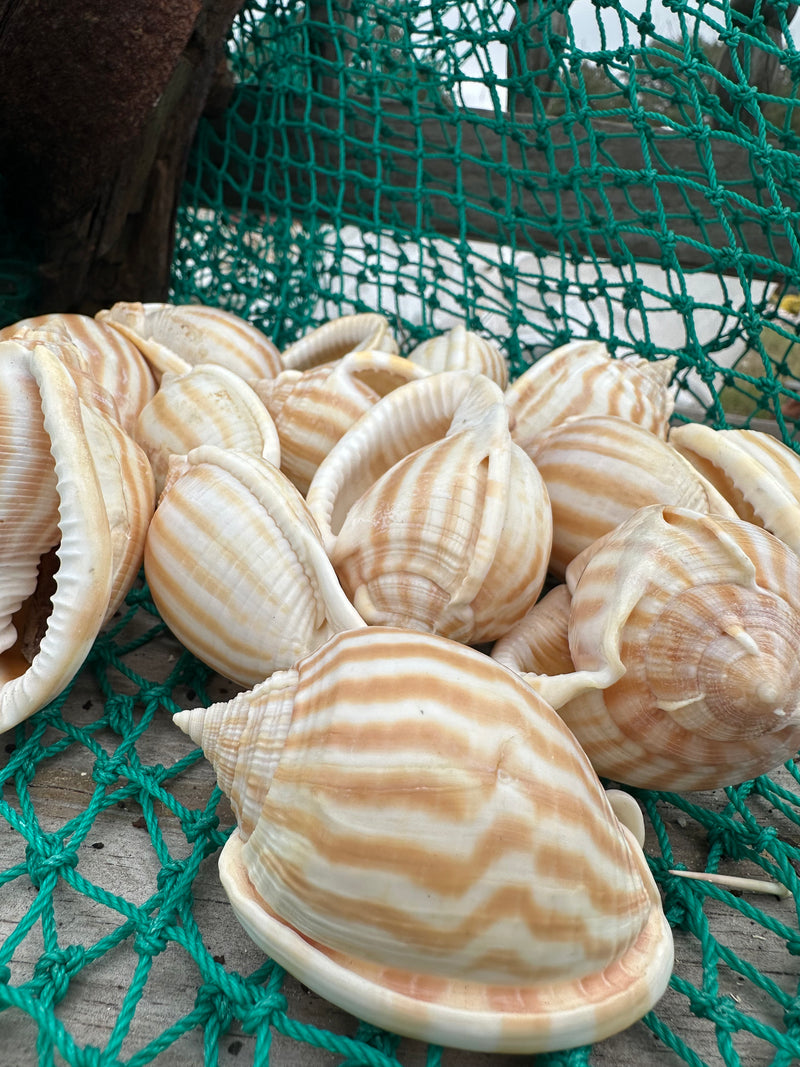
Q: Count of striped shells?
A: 14